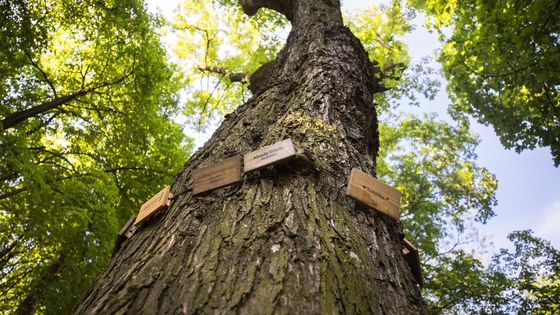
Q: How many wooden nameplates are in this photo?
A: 6